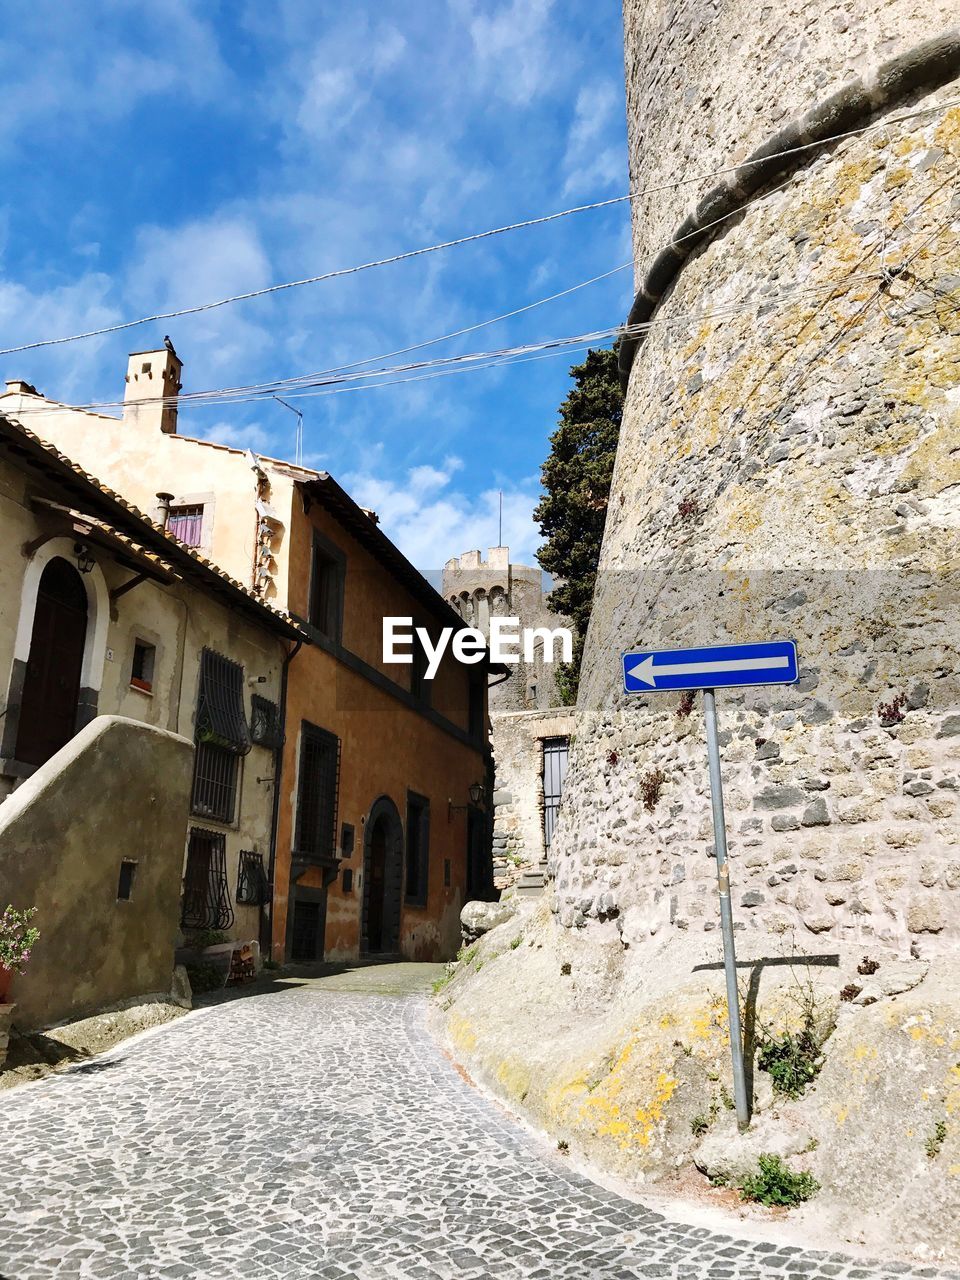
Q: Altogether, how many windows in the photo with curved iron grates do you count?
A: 4